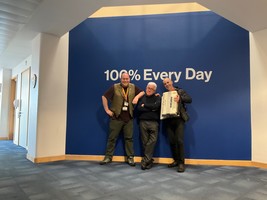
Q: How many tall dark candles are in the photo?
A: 0